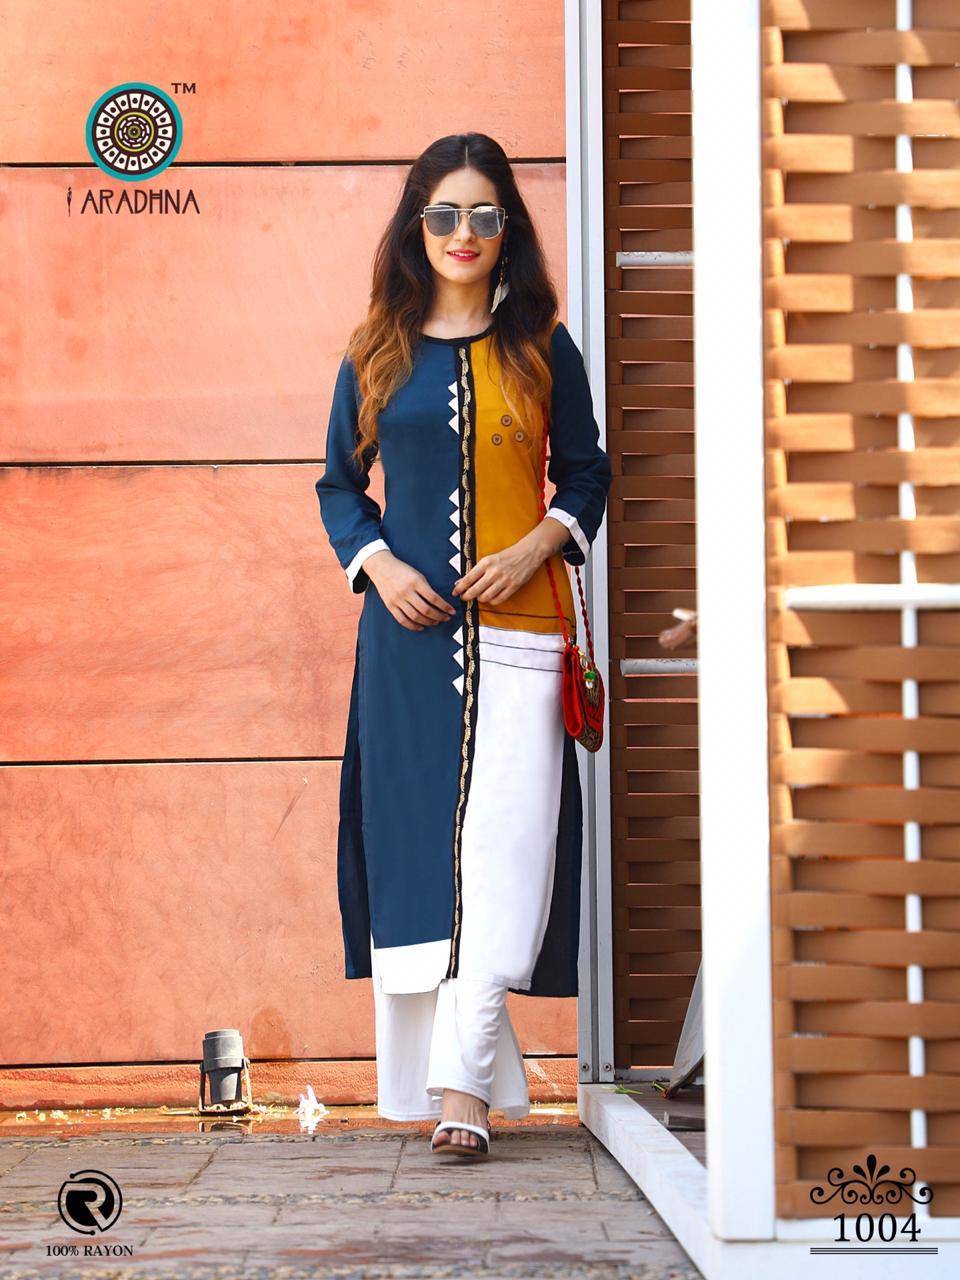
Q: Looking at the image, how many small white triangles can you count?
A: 10